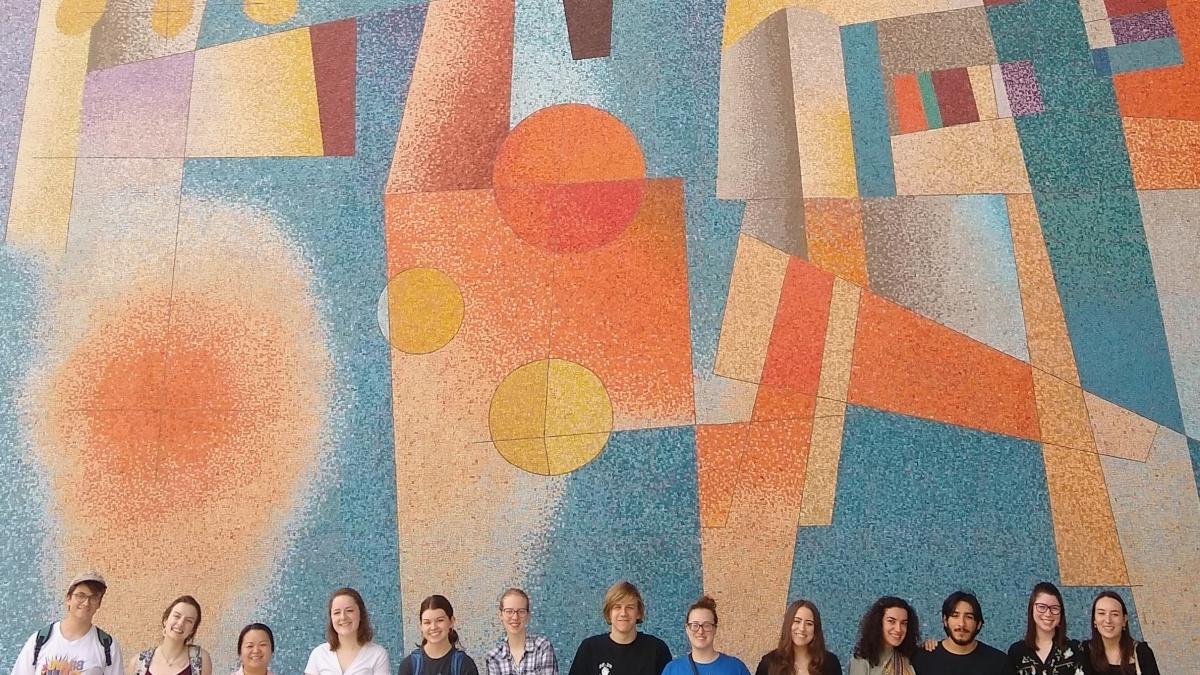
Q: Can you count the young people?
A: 13